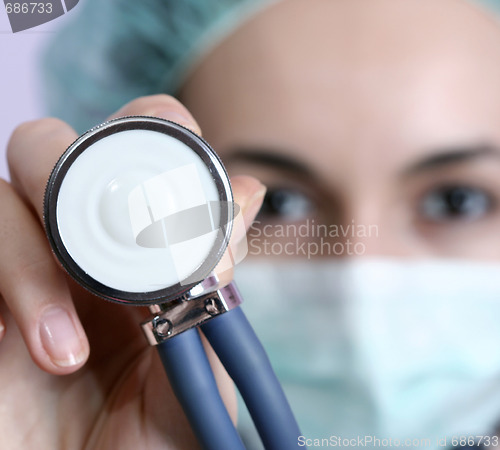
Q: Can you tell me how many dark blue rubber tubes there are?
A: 2